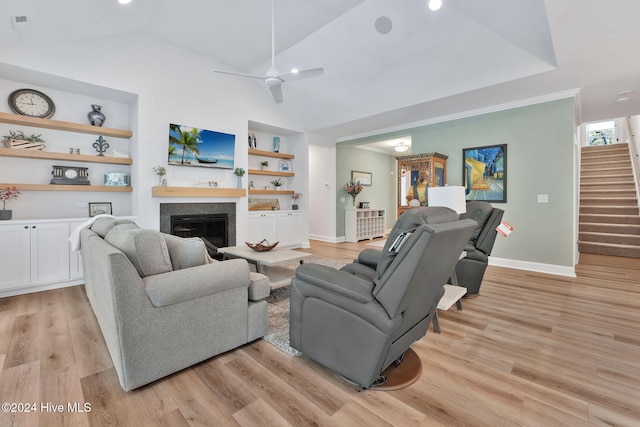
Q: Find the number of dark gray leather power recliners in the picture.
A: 2